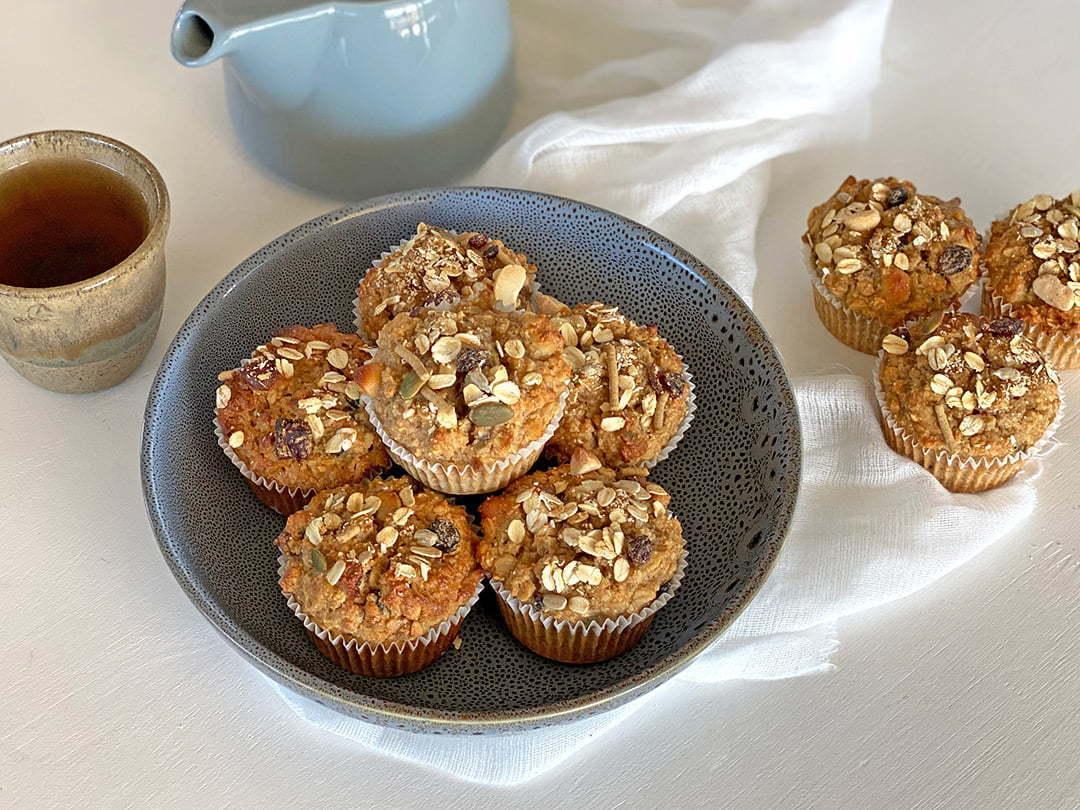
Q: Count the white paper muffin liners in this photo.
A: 9